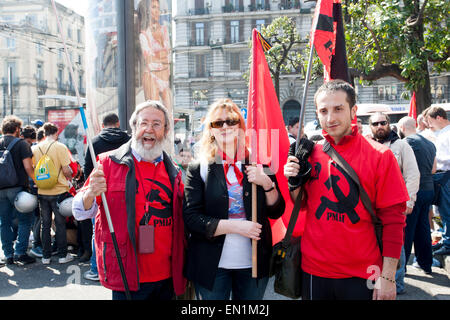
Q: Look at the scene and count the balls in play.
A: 0